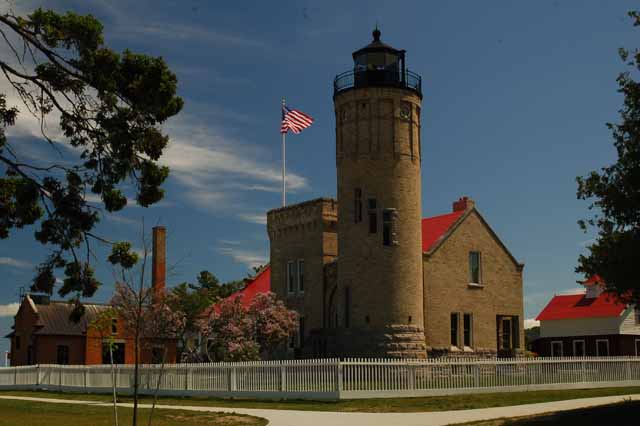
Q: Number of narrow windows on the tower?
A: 3